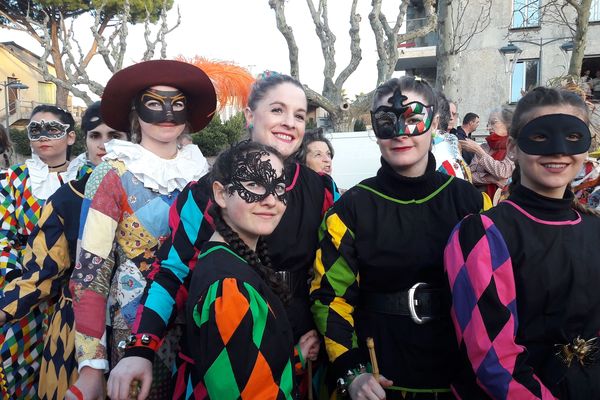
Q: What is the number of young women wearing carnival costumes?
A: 7